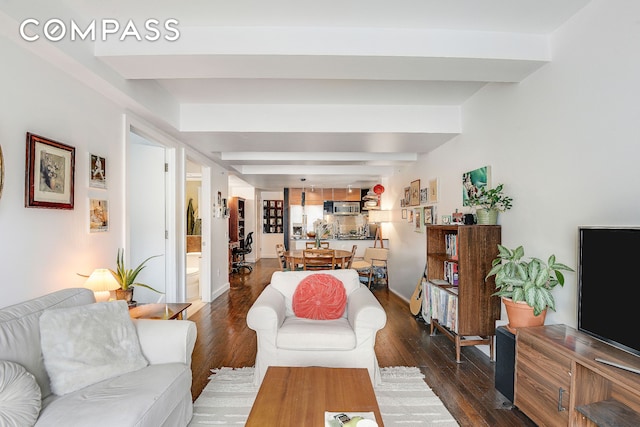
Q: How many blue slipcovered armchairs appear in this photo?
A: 0